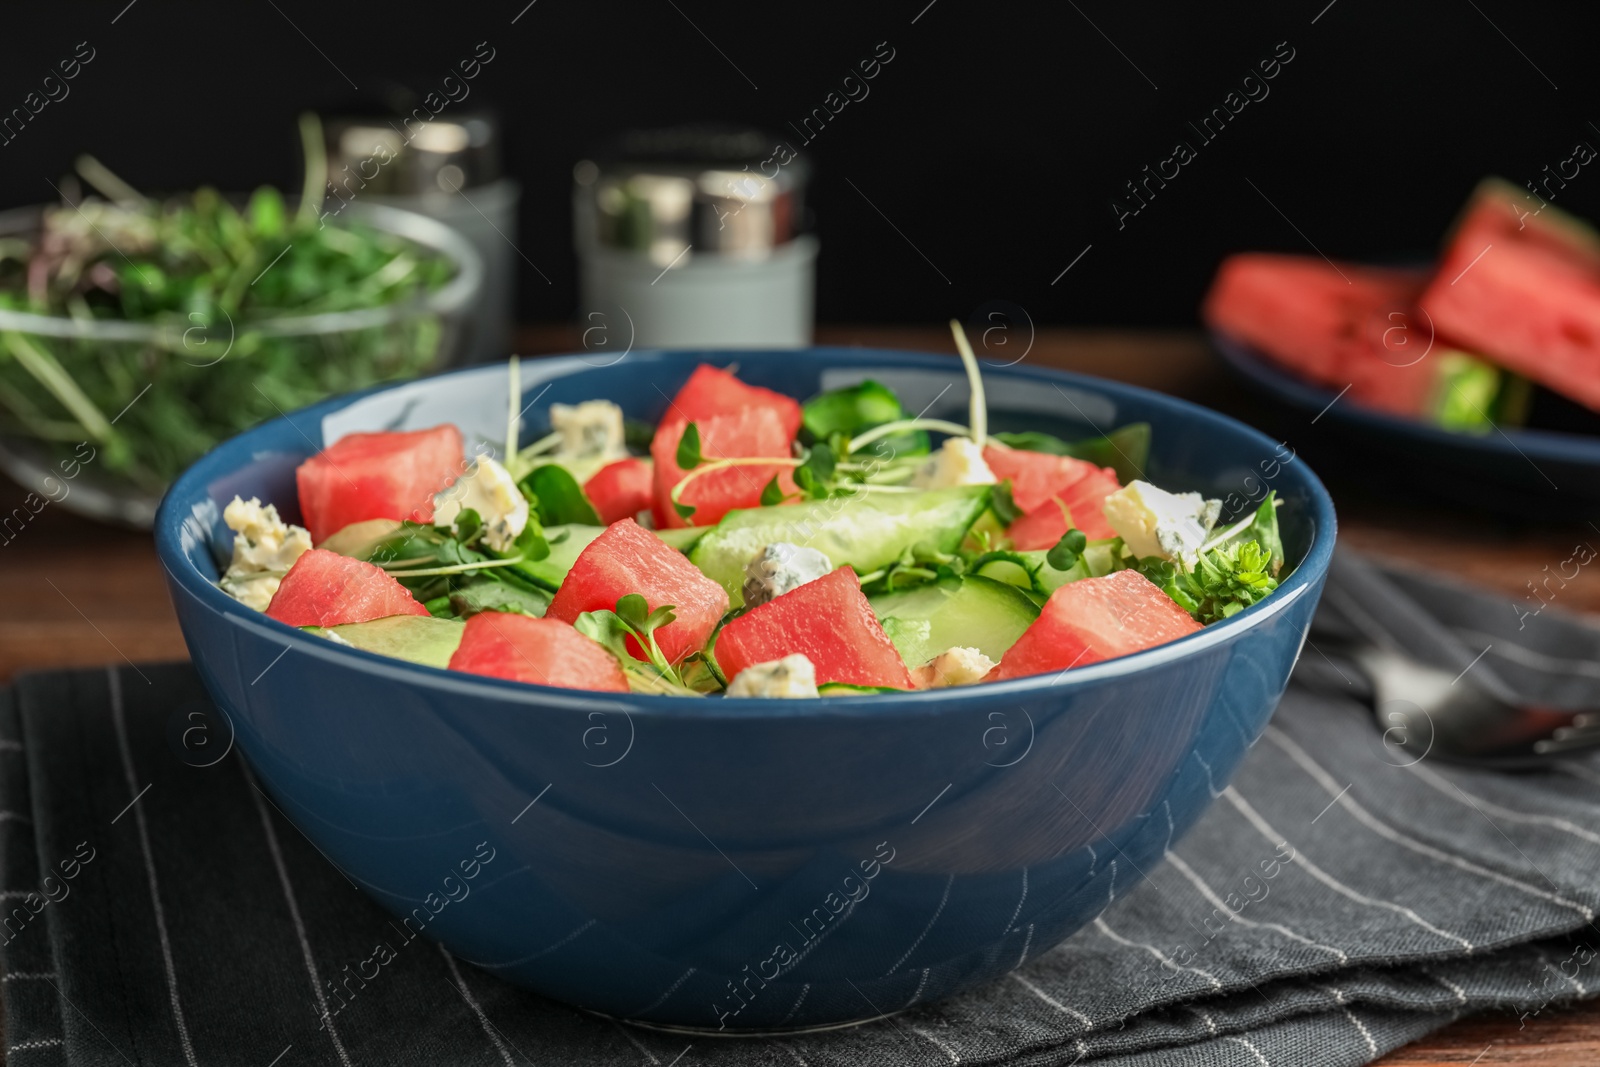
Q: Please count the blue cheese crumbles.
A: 8